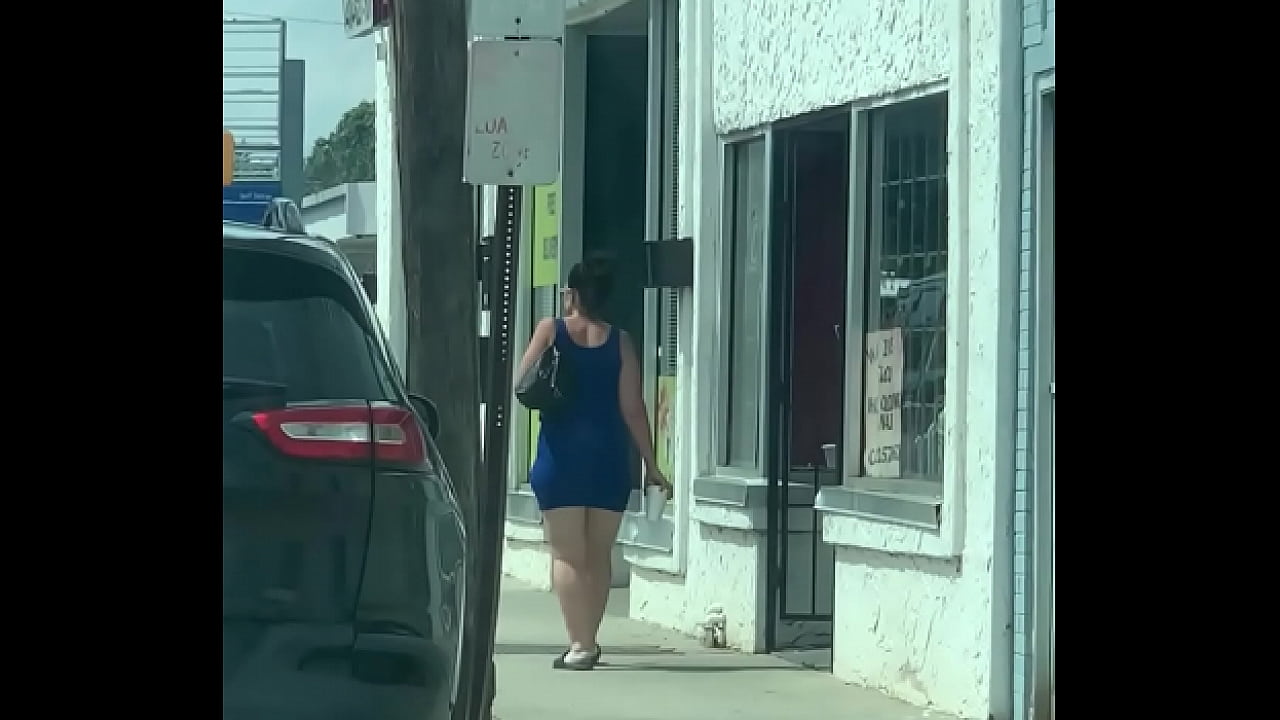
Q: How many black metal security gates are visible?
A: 1